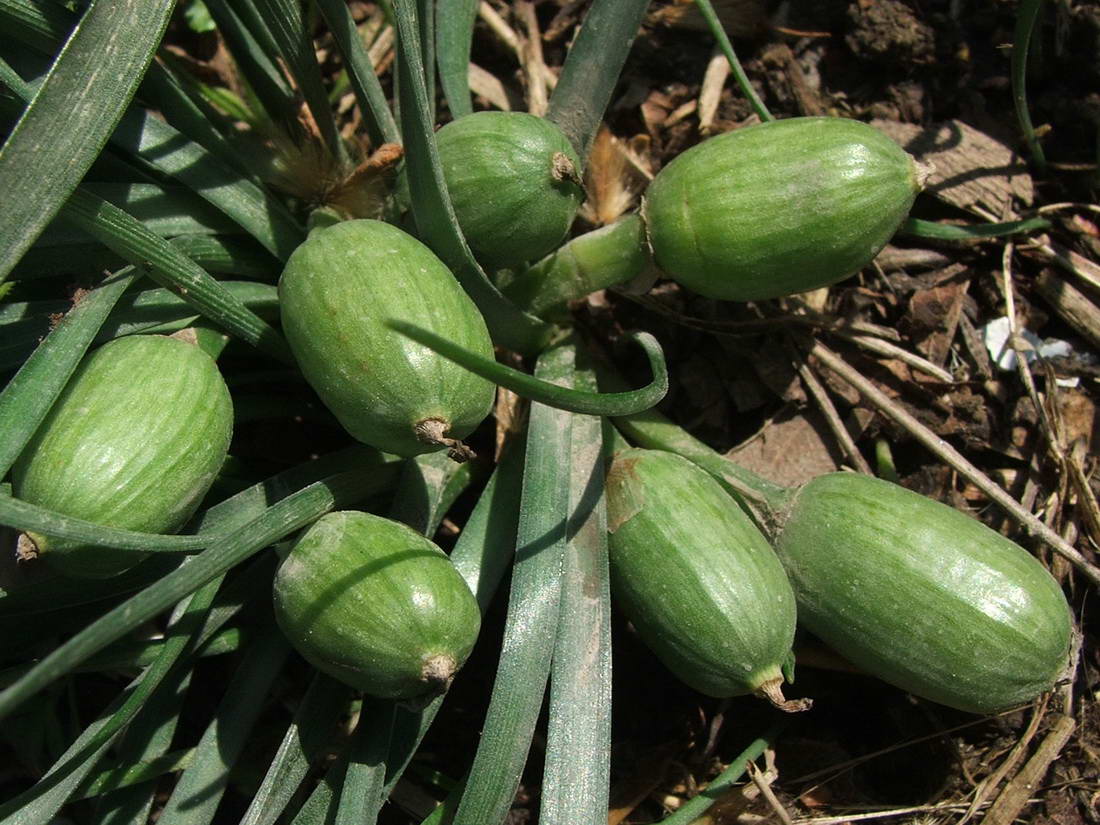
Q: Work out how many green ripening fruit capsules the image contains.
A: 7